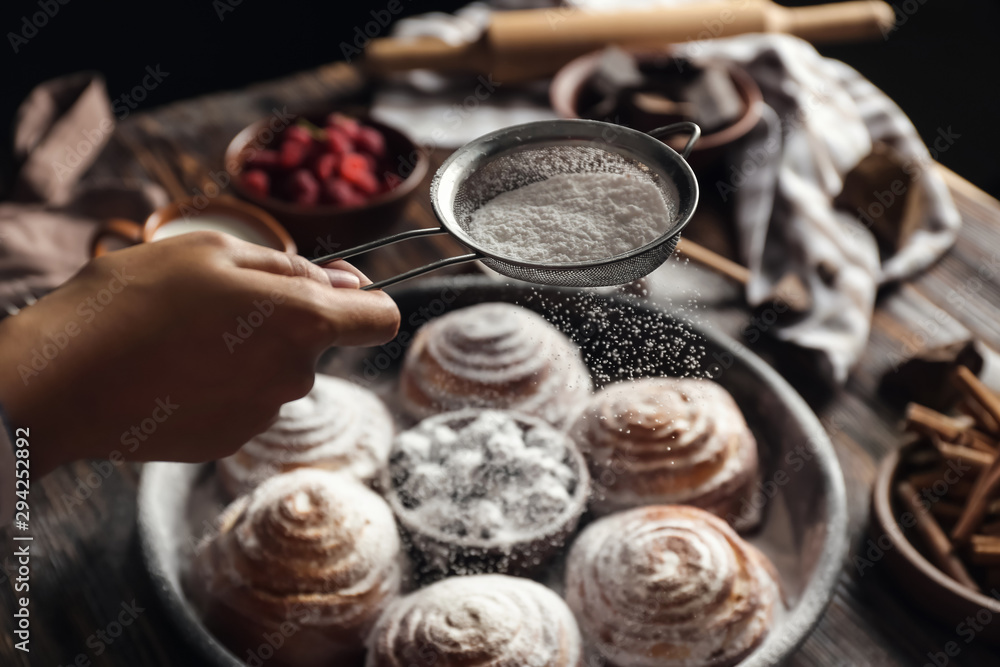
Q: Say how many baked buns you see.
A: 6